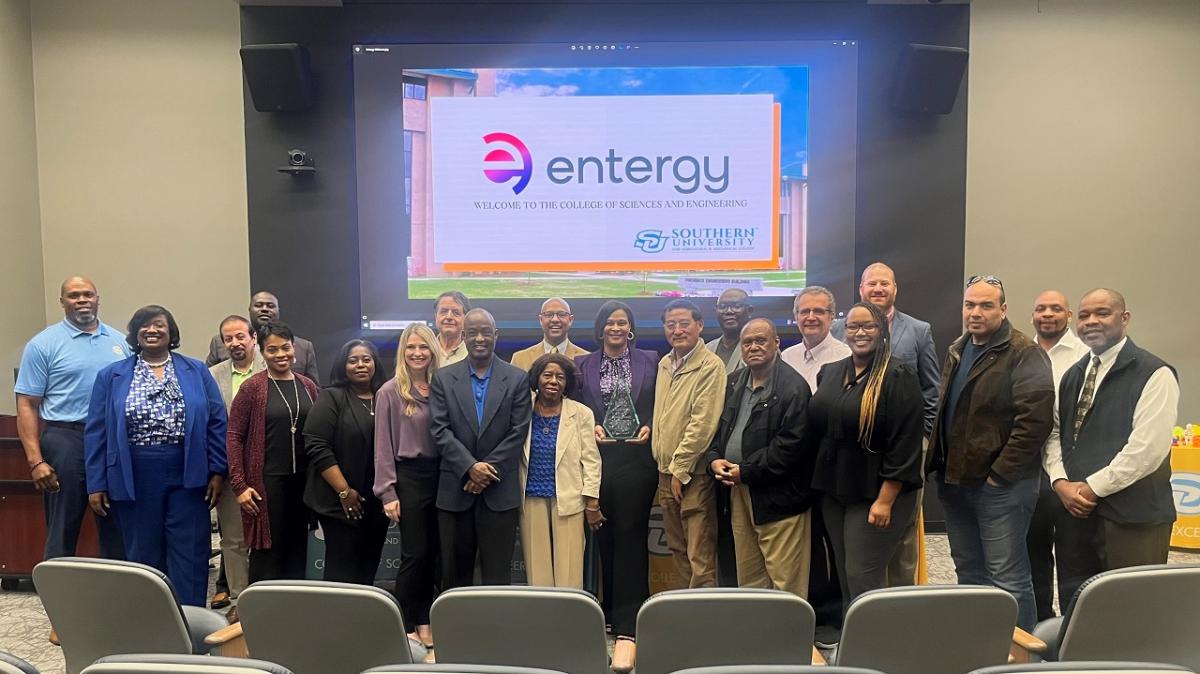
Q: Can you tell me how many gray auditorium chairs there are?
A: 11